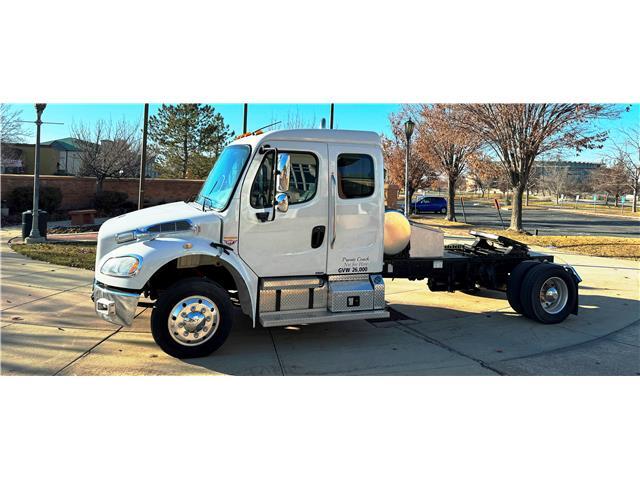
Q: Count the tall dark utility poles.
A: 3